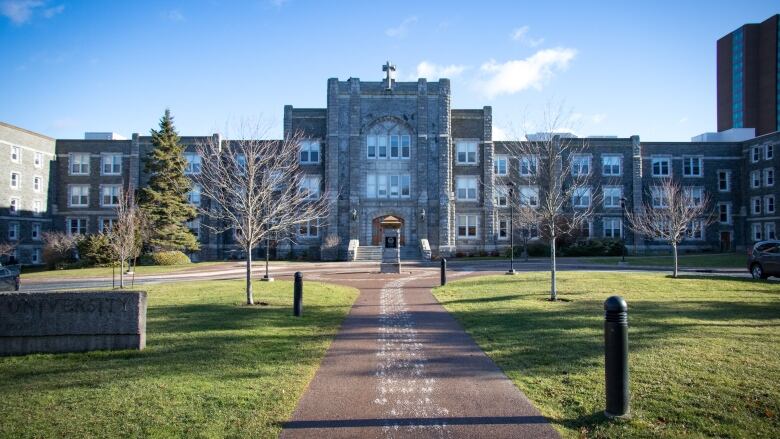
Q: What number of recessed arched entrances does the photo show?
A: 1